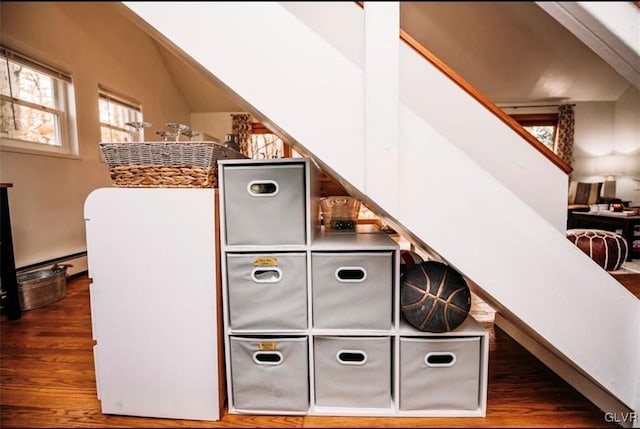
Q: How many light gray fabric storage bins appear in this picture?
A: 6